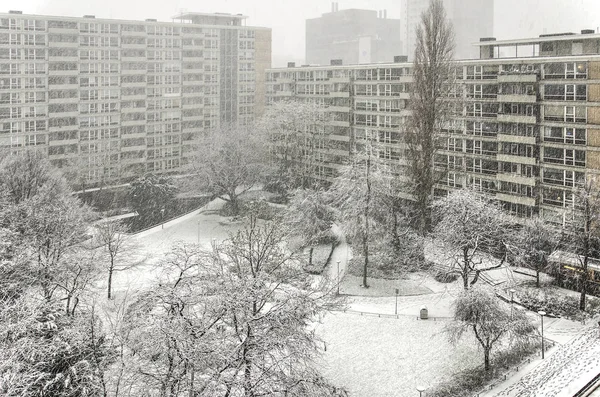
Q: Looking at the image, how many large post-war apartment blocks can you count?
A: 2